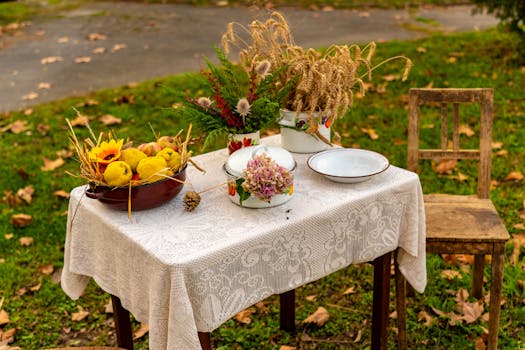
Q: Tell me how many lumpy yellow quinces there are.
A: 4